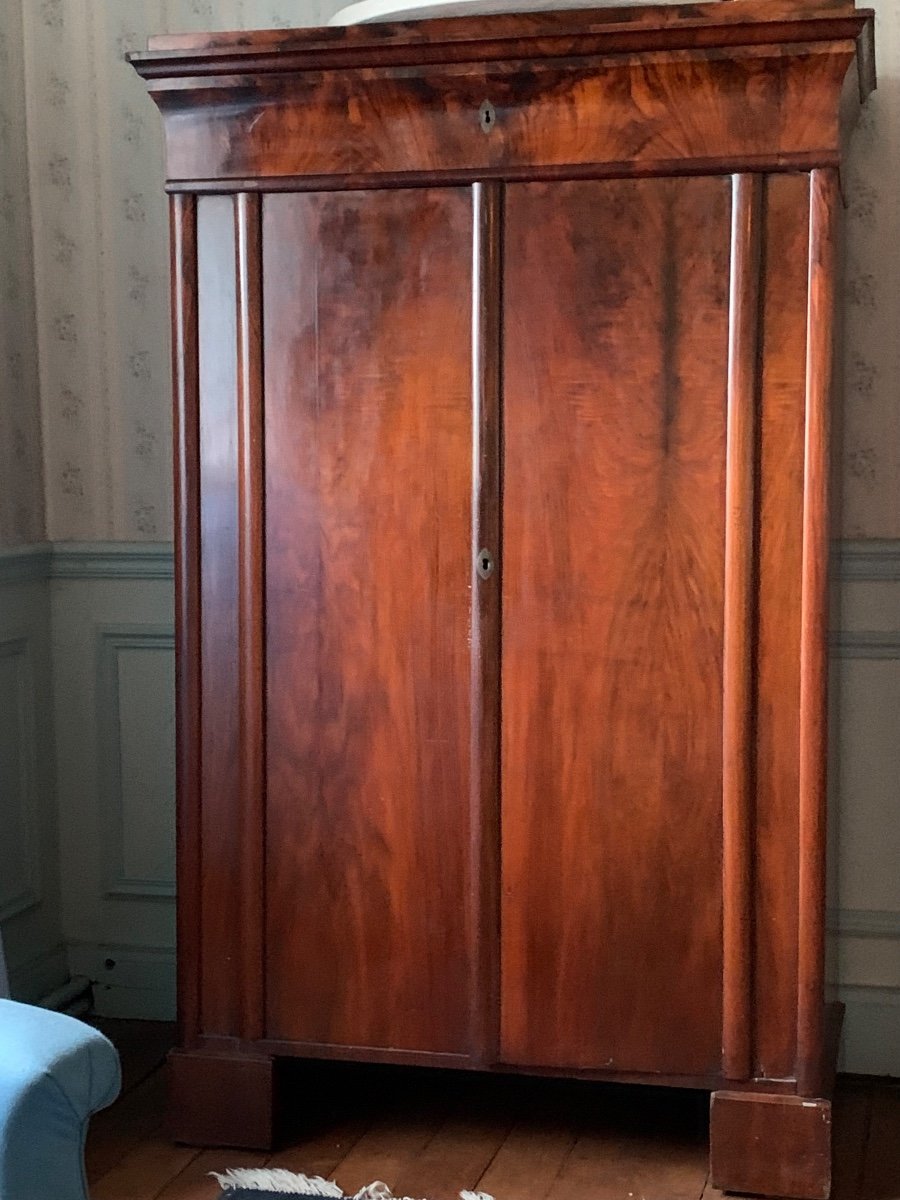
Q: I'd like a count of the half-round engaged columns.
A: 5